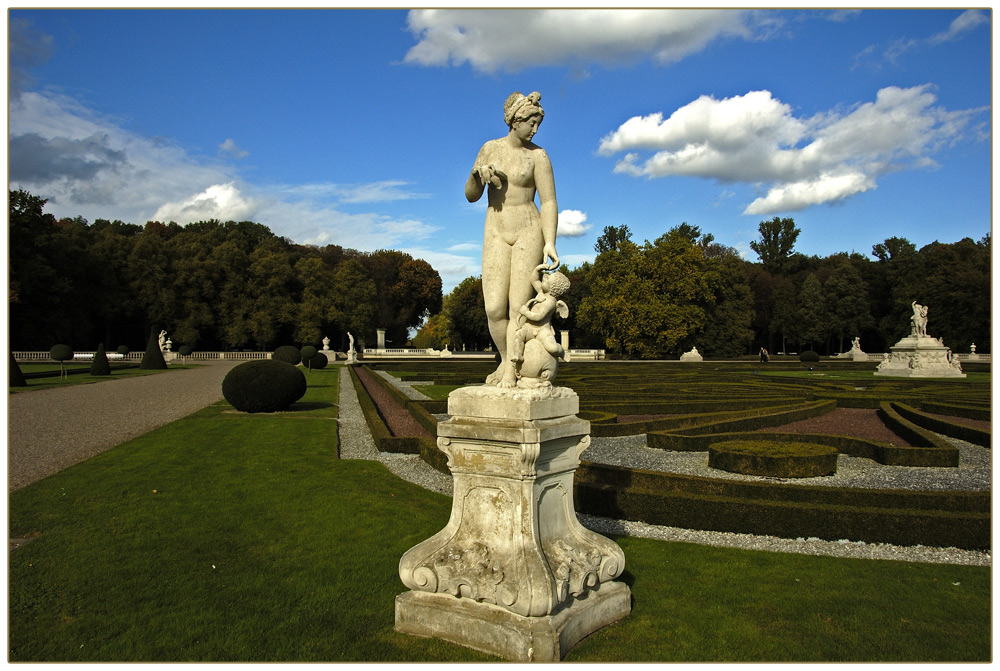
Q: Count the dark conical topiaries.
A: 3